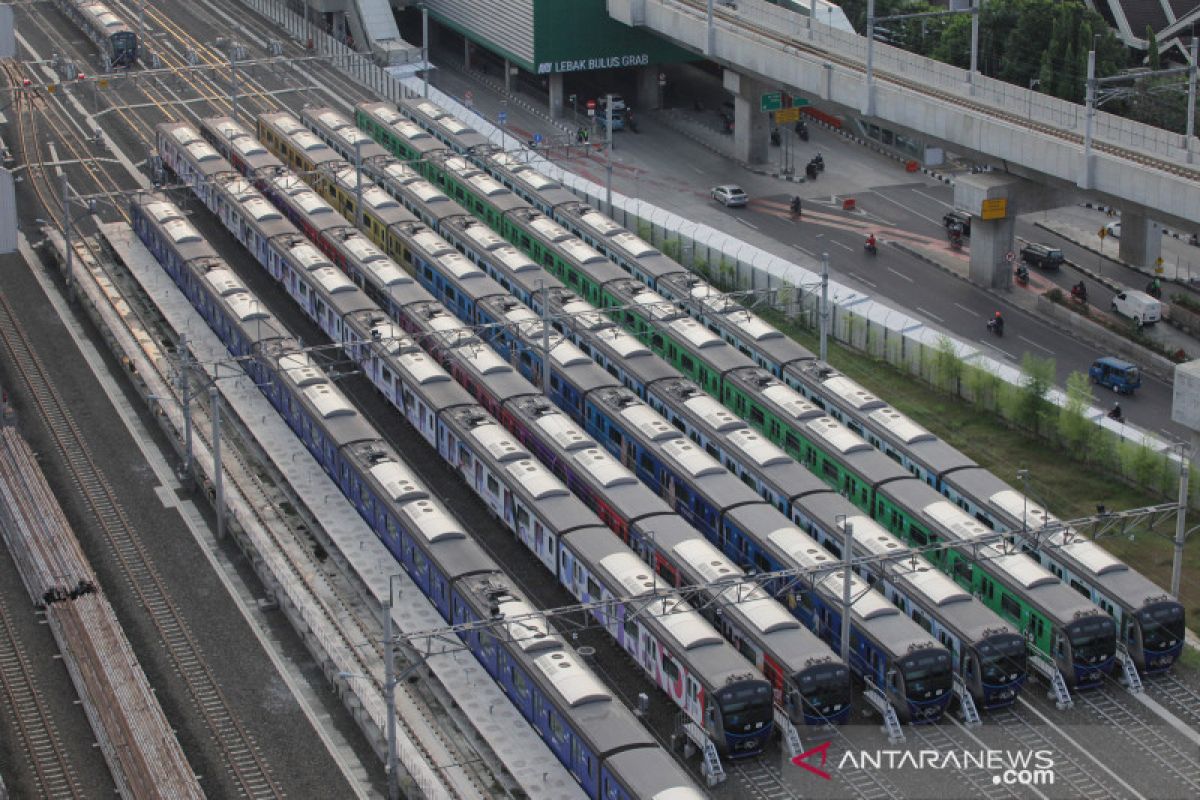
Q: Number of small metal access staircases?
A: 6